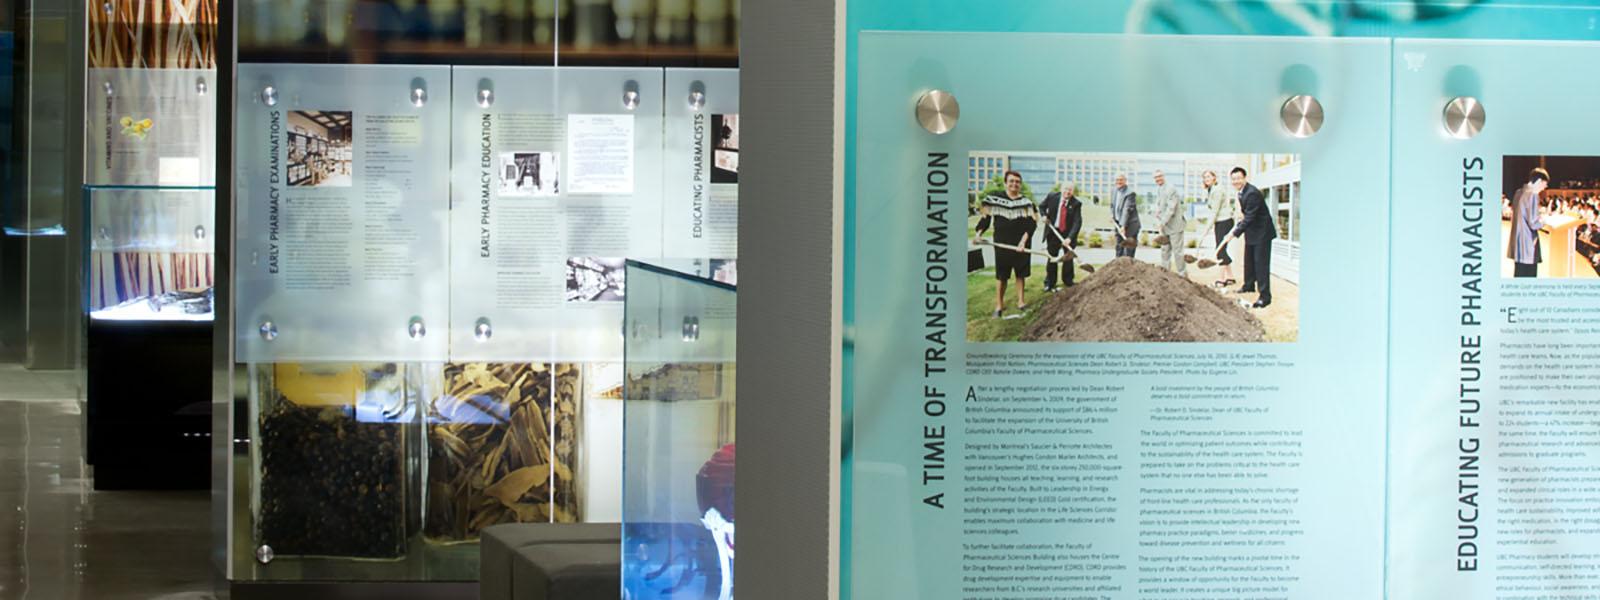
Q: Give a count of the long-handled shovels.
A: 6